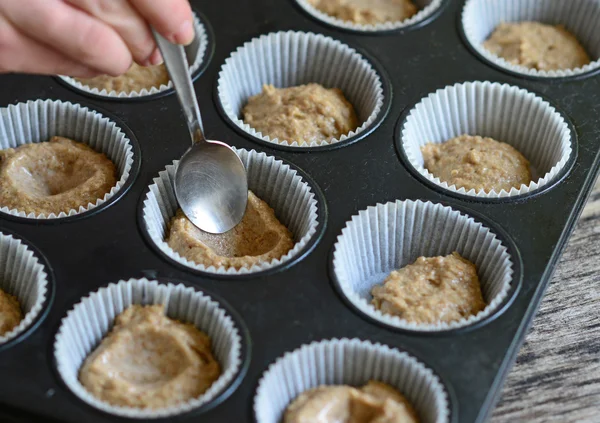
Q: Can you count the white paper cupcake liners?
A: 11